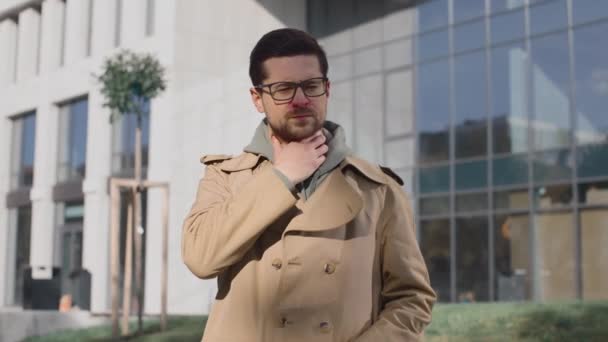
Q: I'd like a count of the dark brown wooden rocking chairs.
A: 0